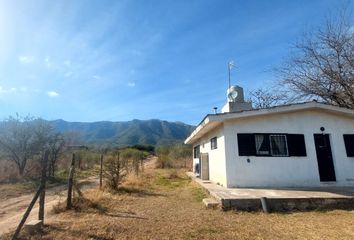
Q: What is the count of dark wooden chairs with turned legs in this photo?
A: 0